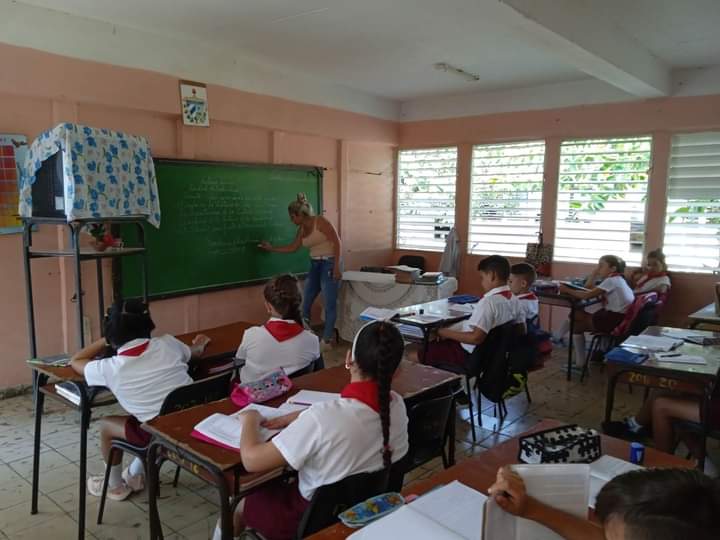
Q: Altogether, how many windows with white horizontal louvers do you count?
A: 4